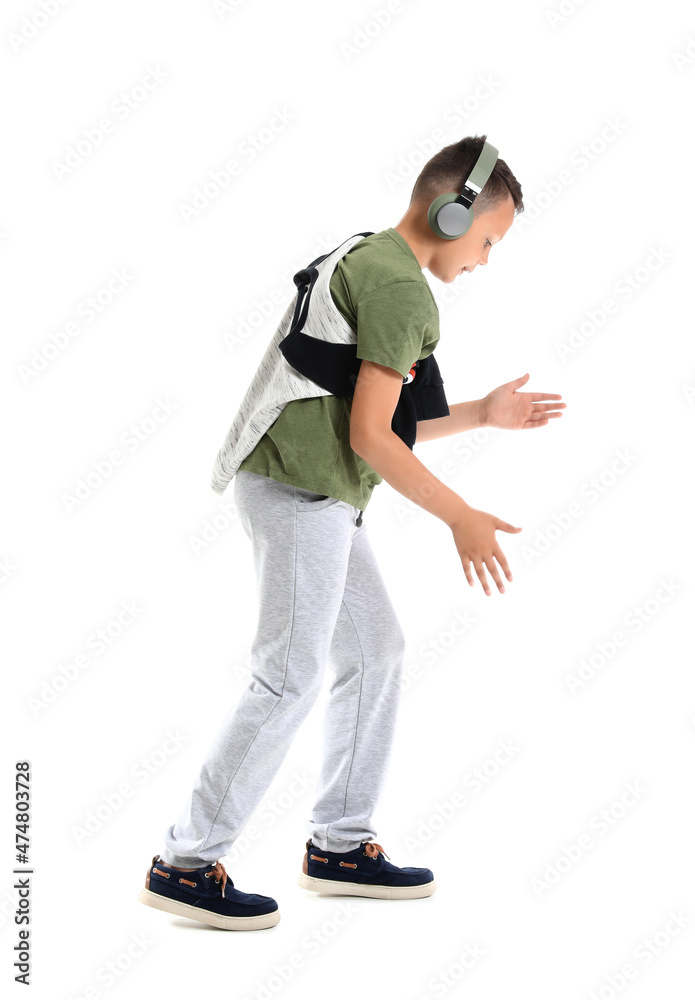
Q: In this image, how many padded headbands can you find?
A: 1